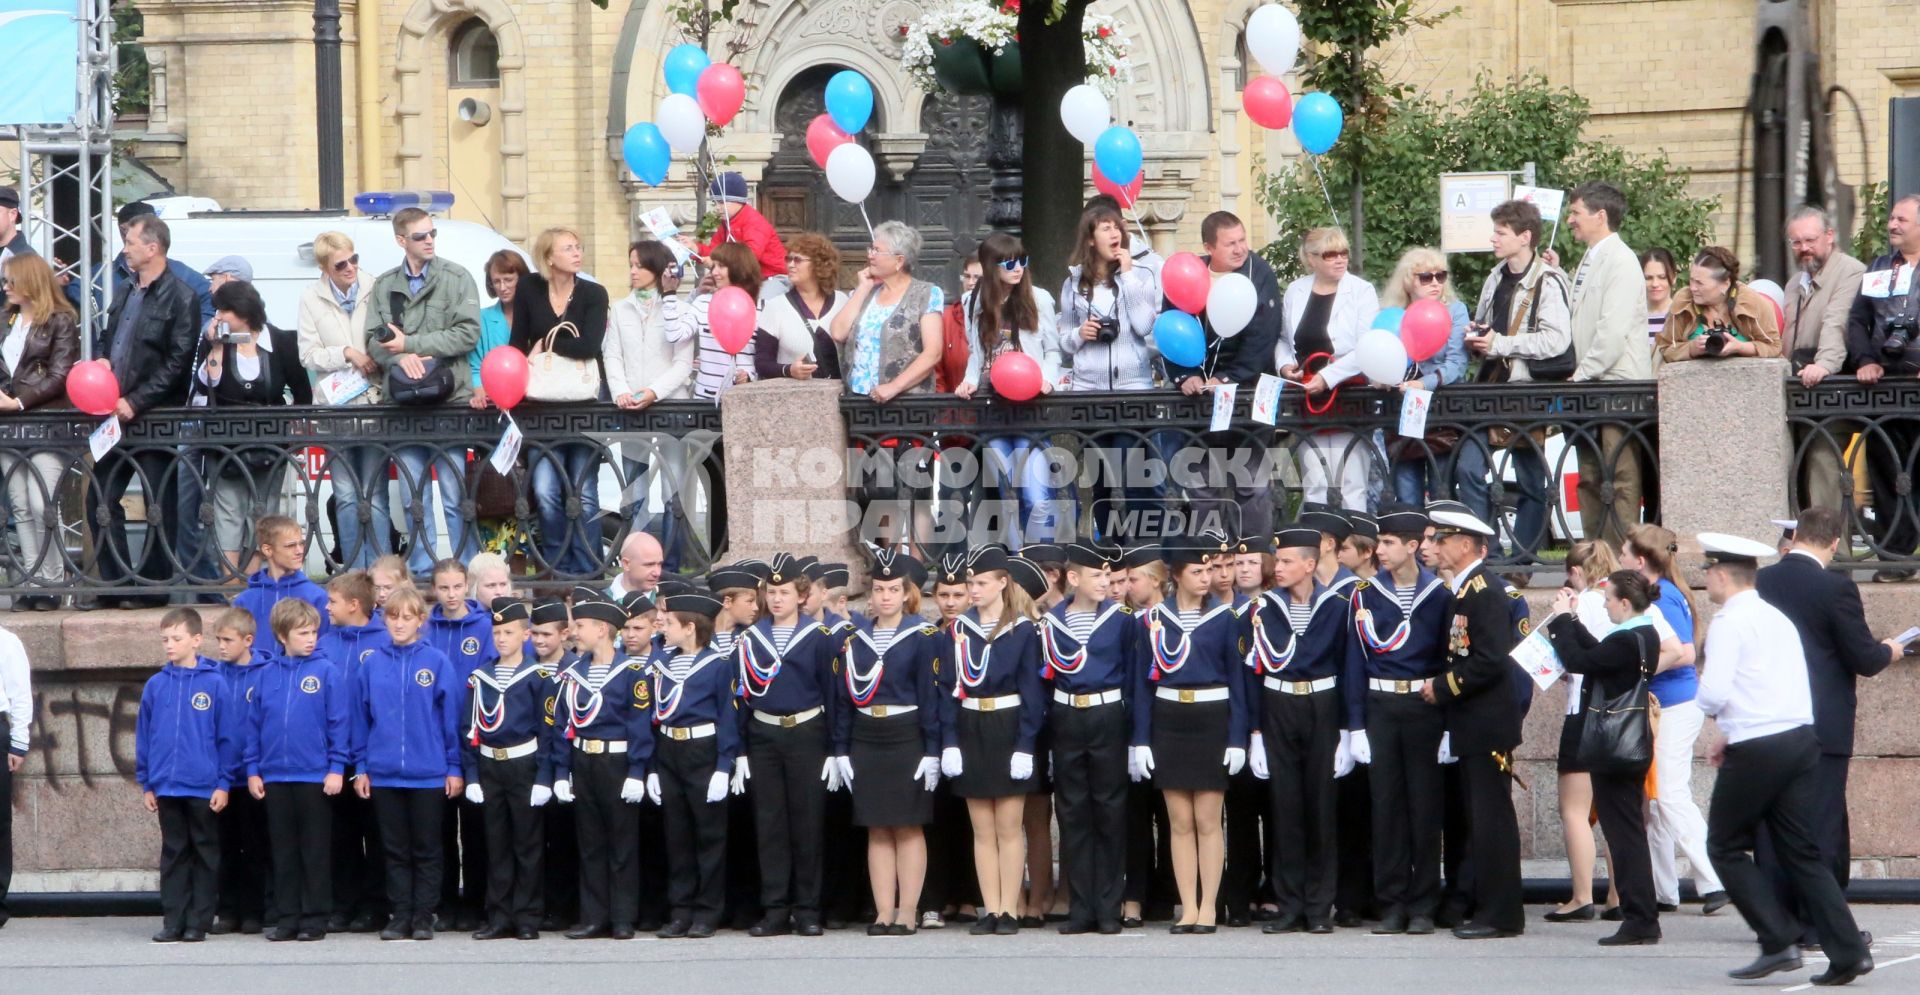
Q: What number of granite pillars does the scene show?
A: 2